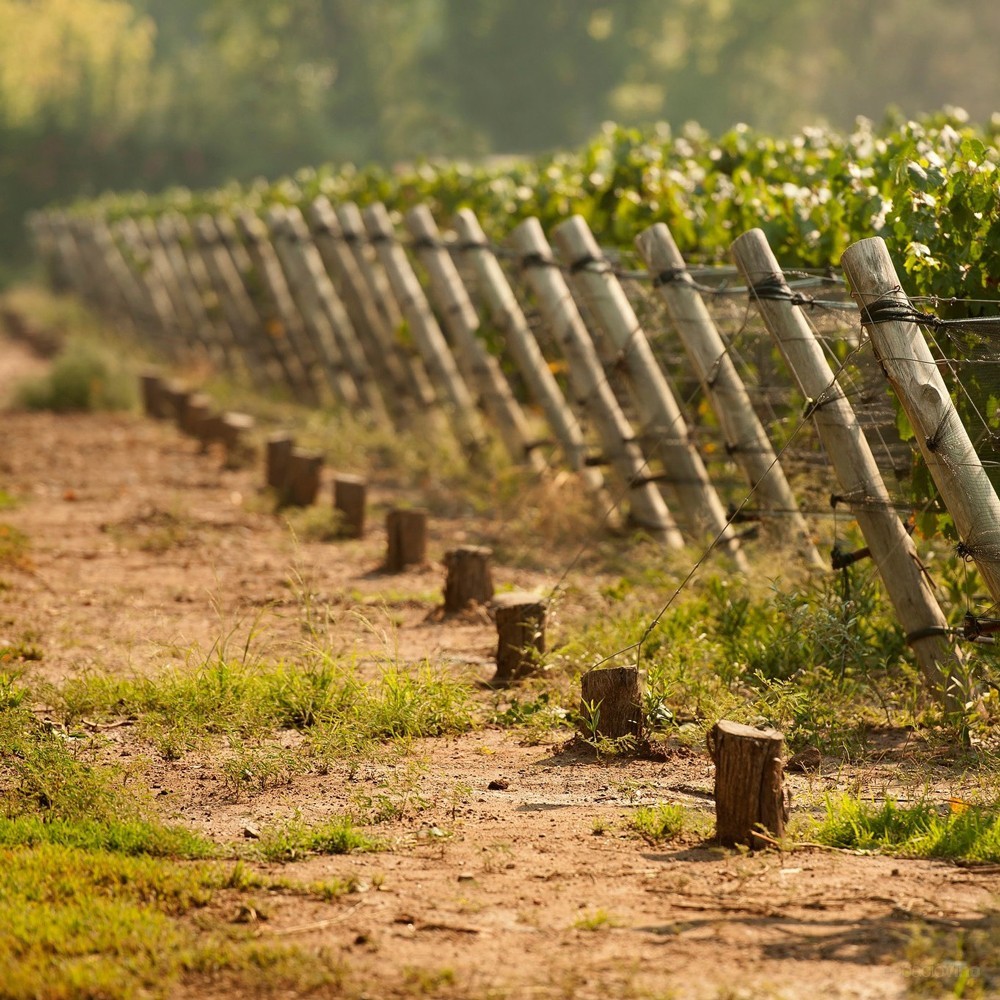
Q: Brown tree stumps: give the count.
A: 12